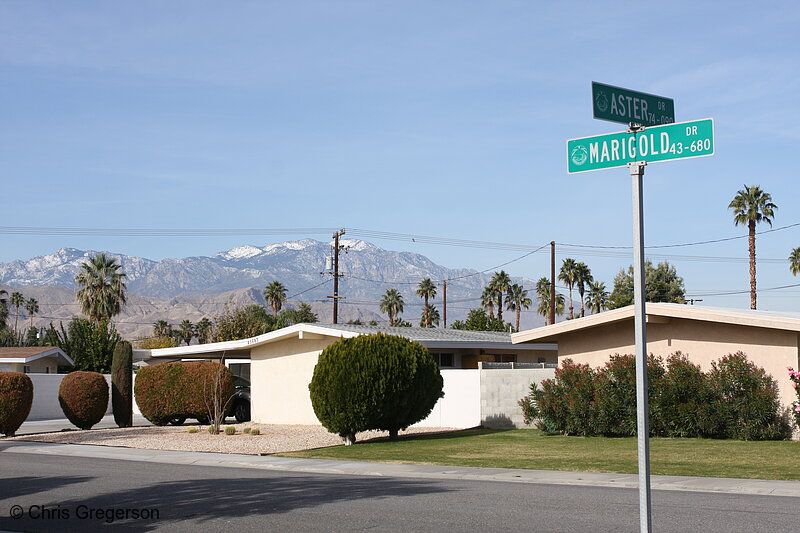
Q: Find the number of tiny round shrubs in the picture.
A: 5